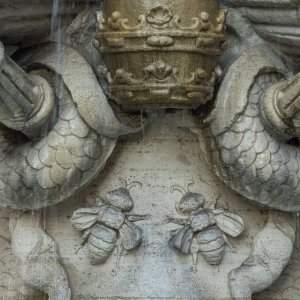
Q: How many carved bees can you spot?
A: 2